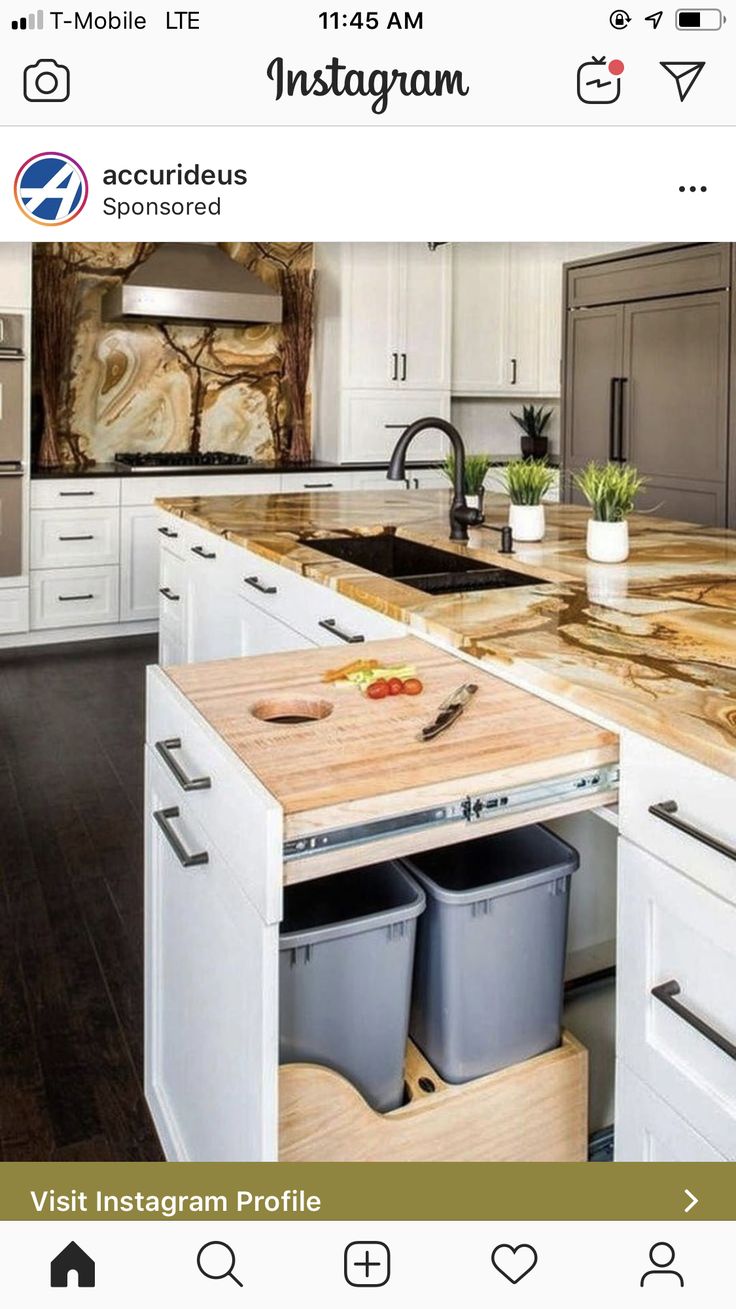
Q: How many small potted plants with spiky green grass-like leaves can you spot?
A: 3